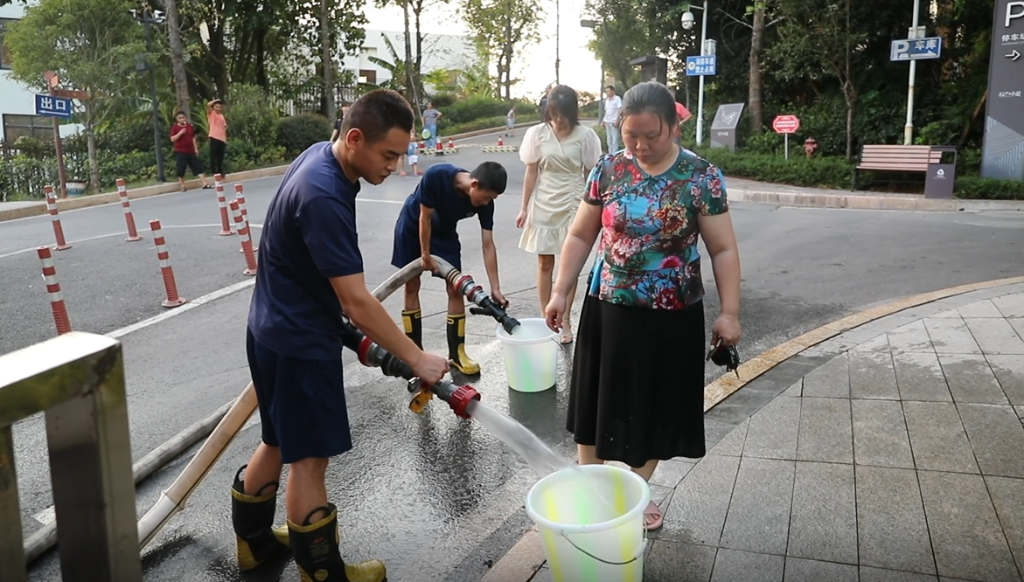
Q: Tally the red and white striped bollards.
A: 7